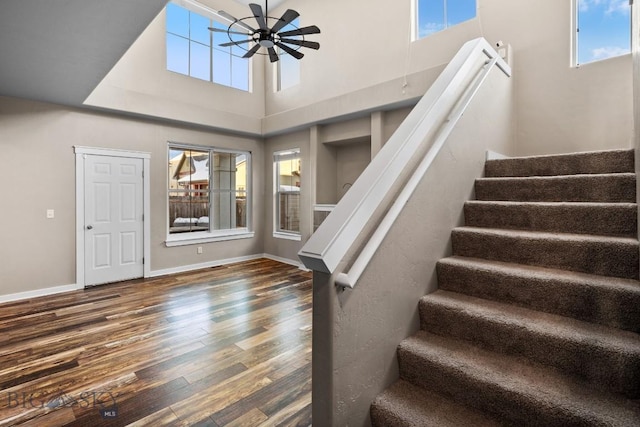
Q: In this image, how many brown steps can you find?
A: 8